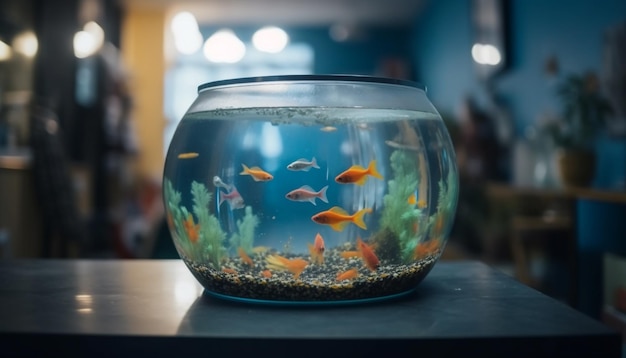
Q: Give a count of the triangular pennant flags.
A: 0